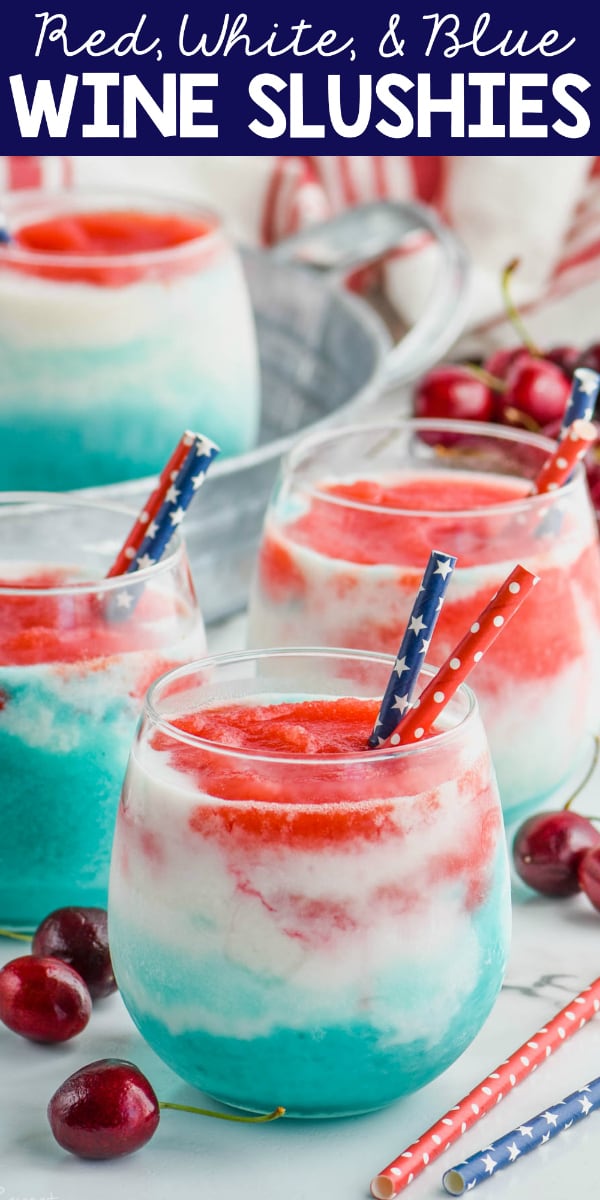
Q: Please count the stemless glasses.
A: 4